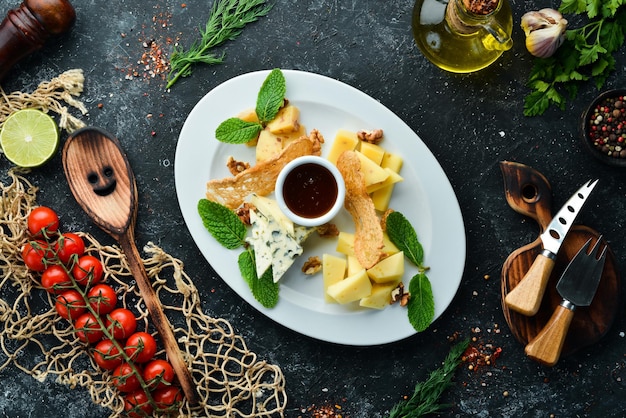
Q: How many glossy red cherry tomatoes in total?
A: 15